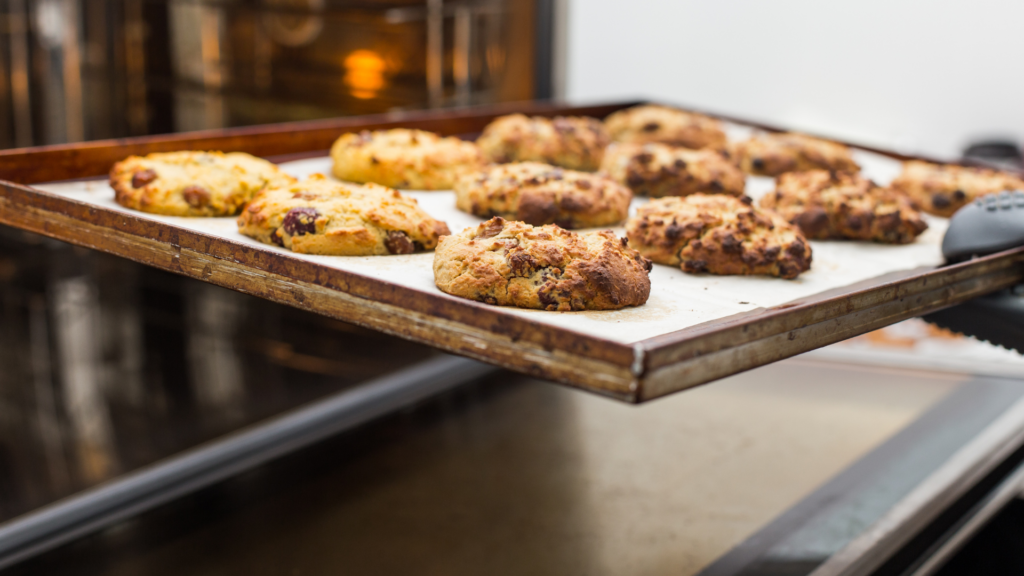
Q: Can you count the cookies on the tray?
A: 12